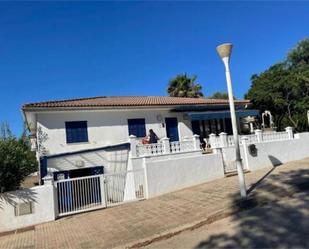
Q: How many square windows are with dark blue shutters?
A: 2